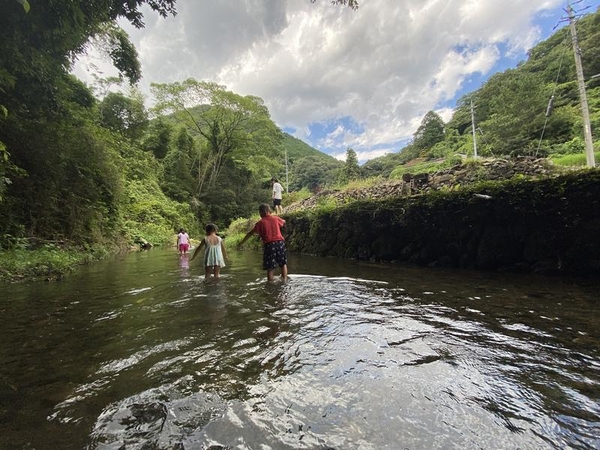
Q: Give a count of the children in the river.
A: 3